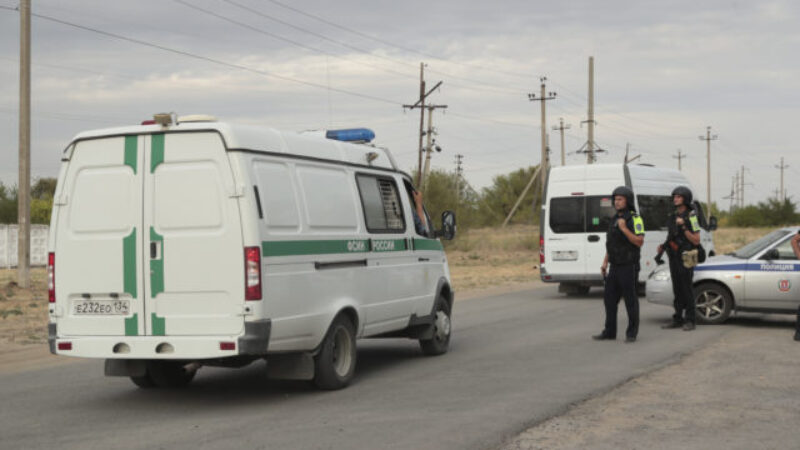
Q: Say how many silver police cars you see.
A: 1